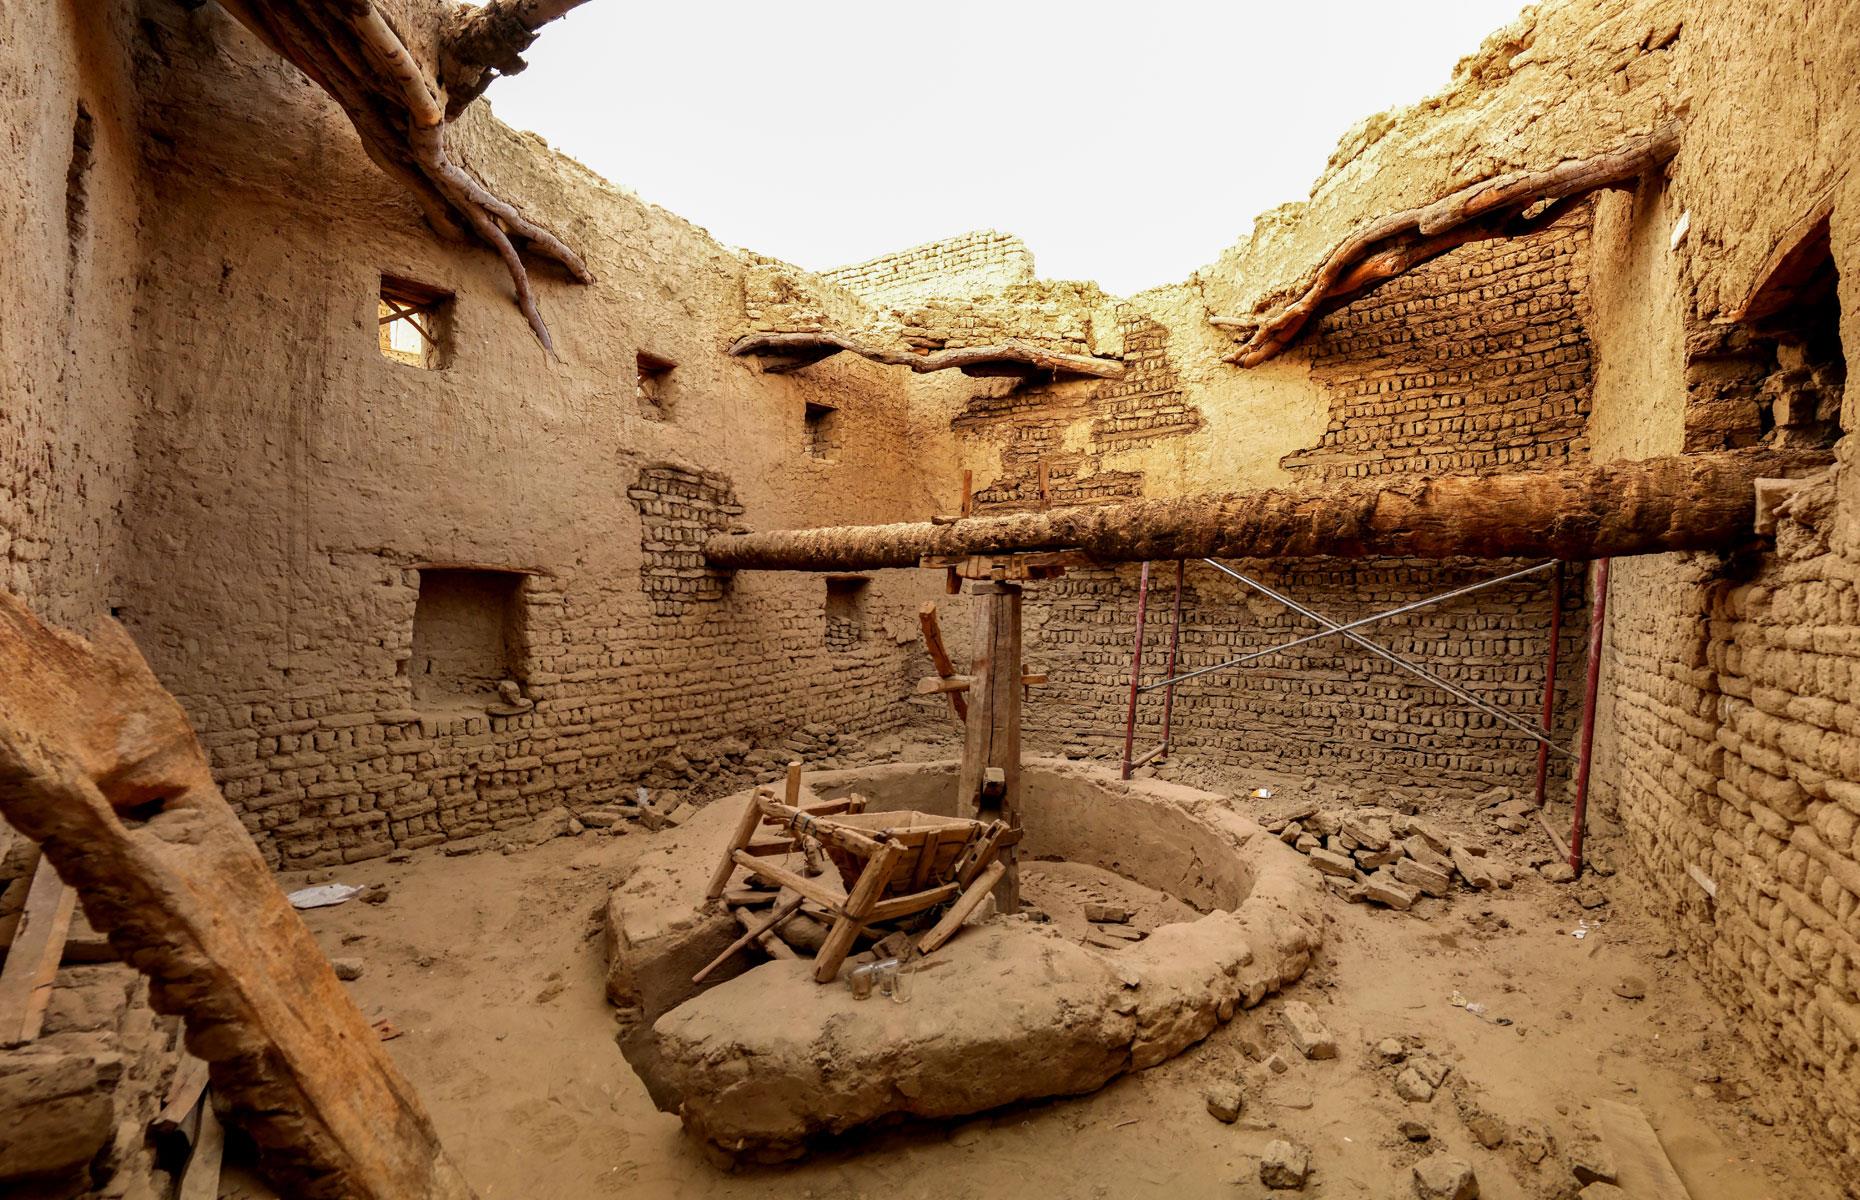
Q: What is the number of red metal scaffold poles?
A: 4